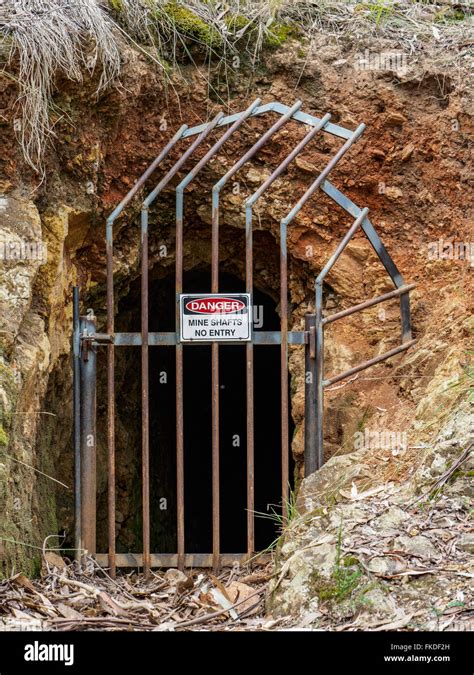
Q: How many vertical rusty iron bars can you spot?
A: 6